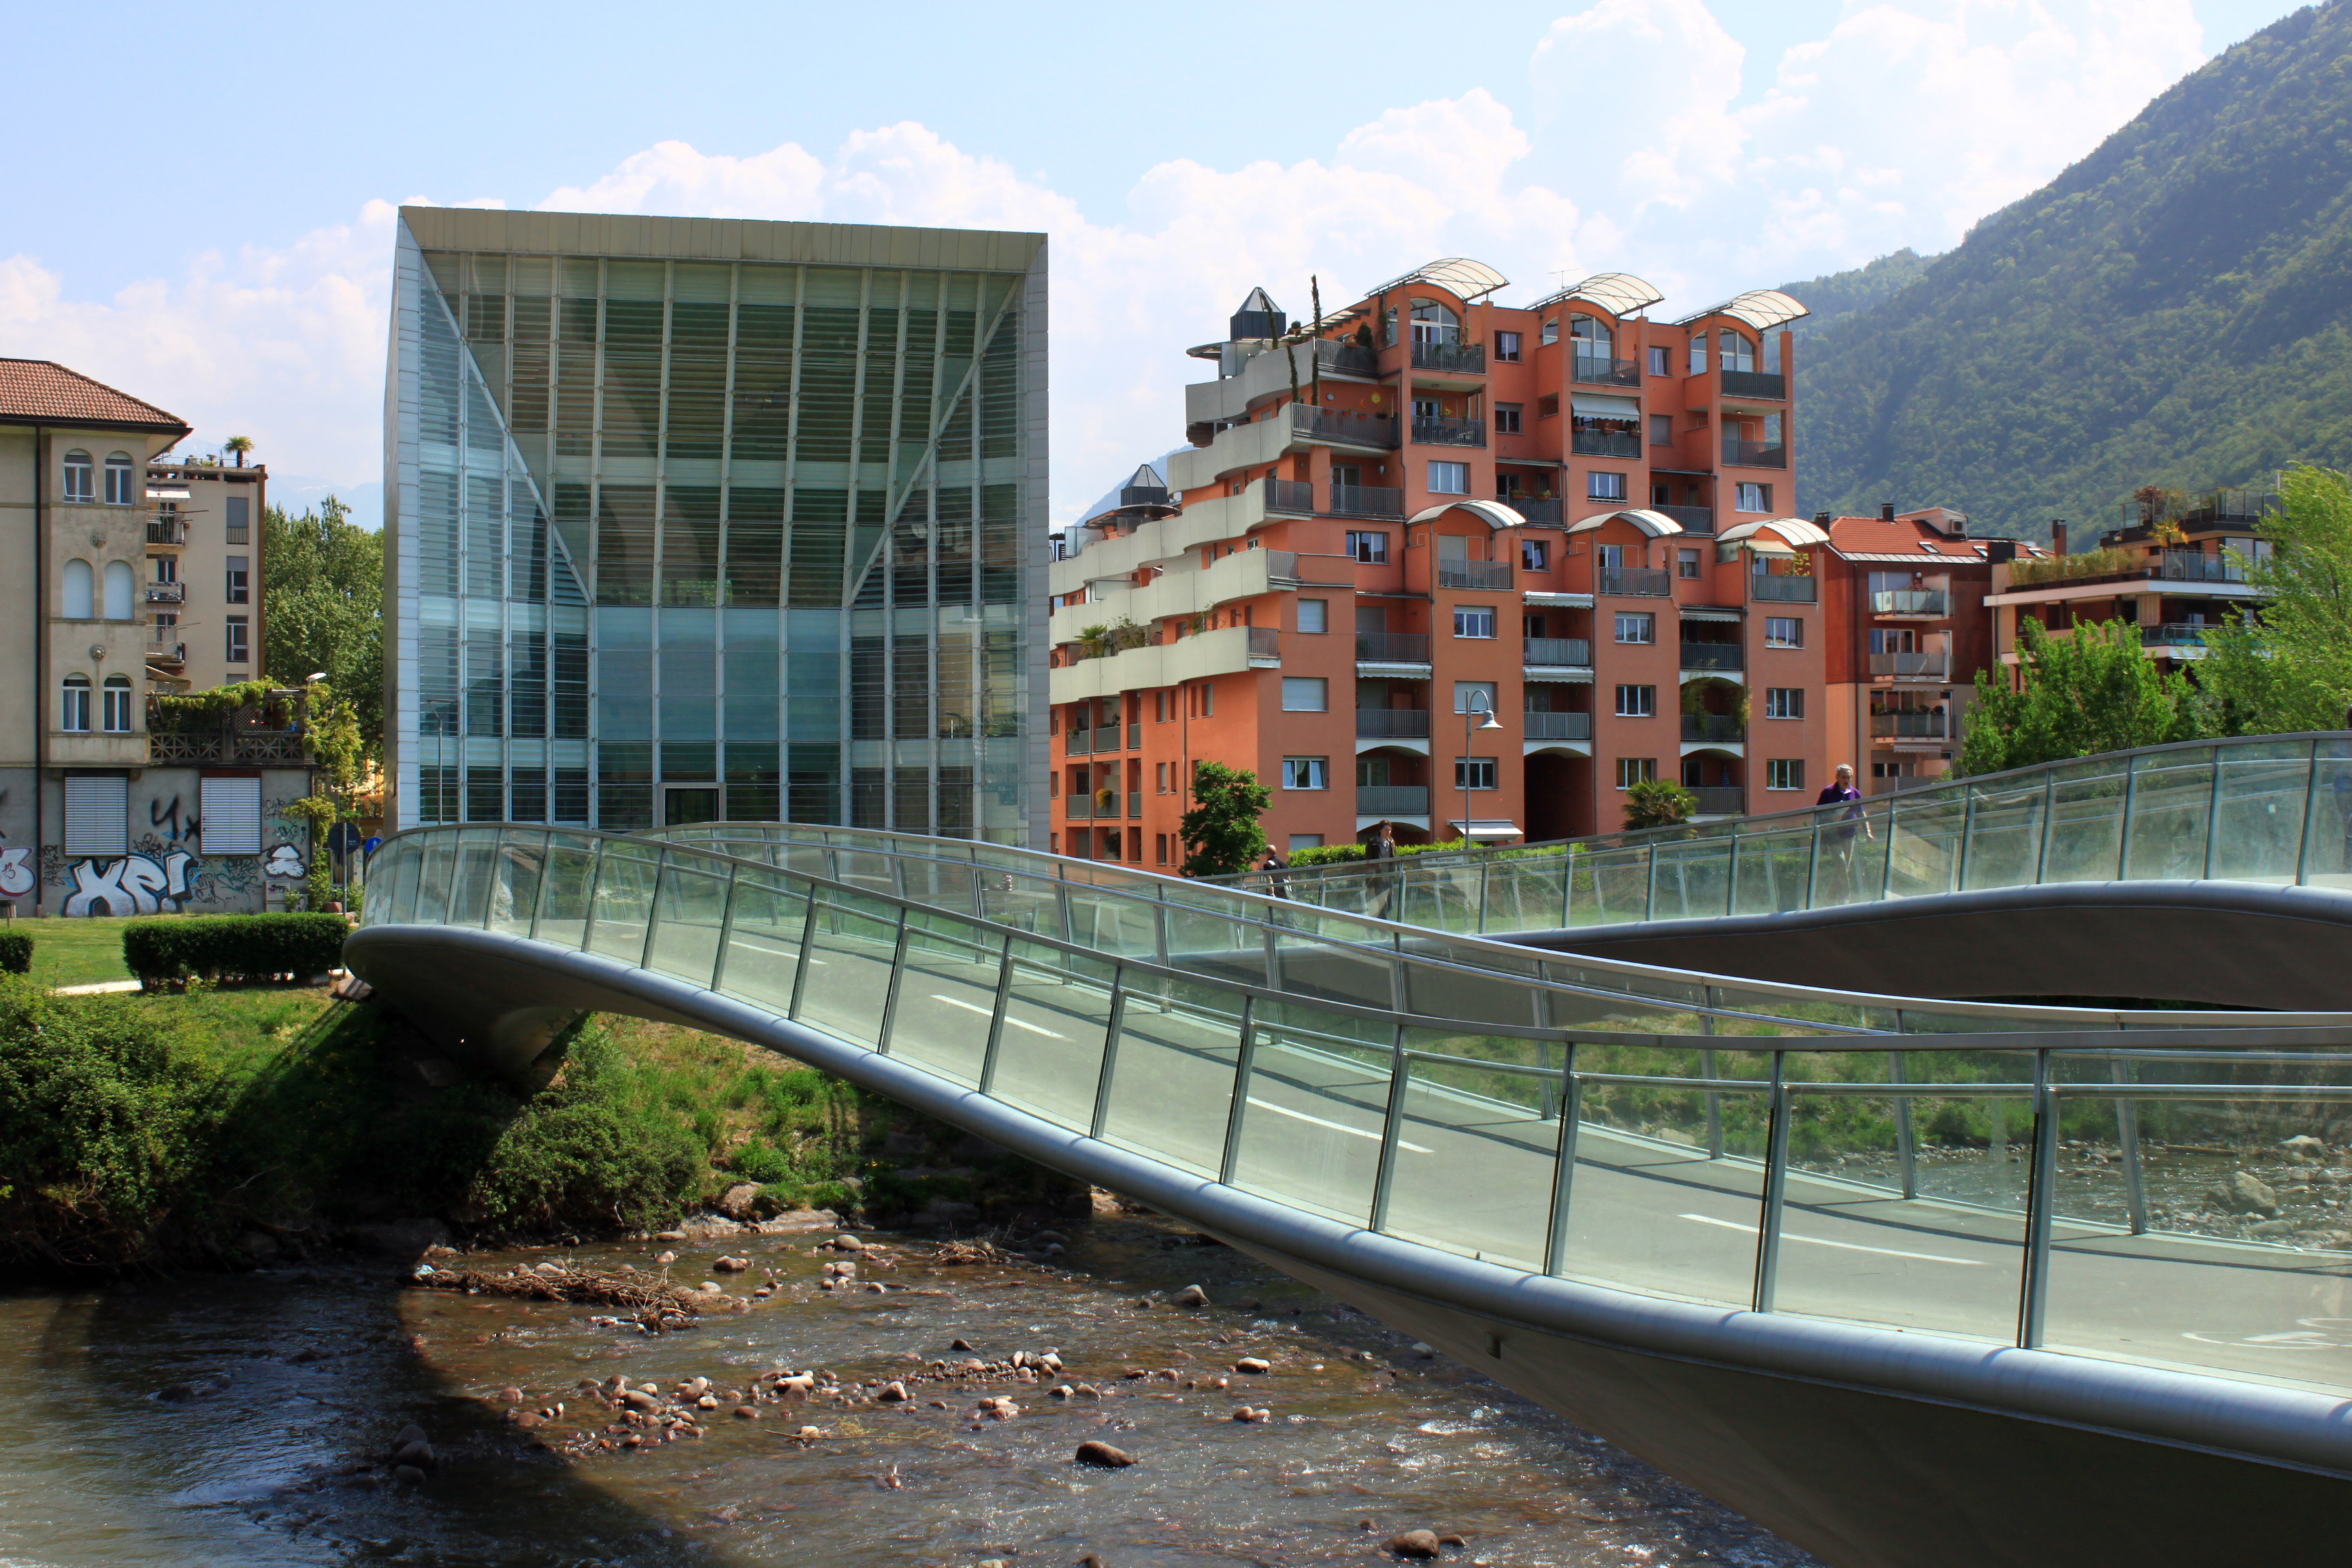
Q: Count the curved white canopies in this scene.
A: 6